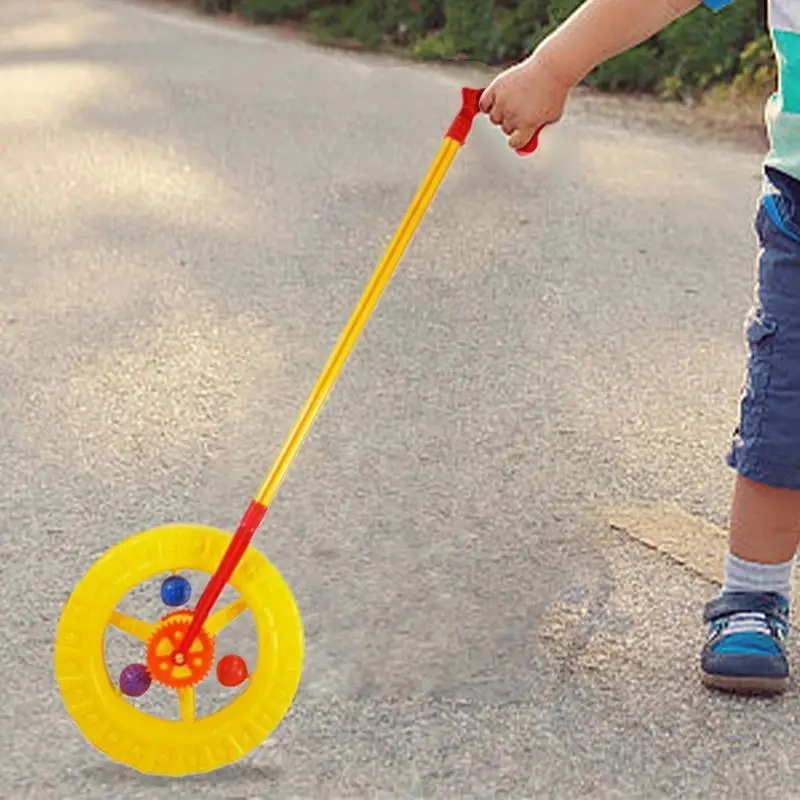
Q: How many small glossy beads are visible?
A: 3